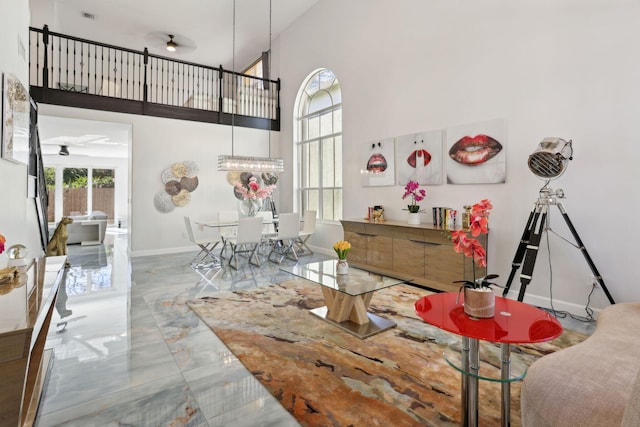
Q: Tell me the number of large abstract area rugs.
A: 1